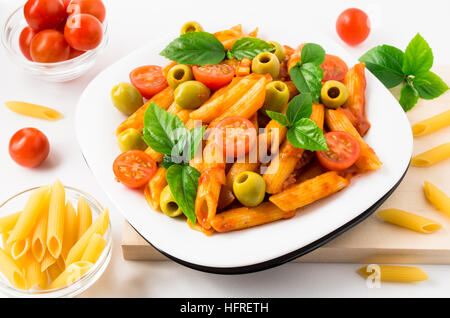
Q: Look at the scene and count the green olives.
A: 11